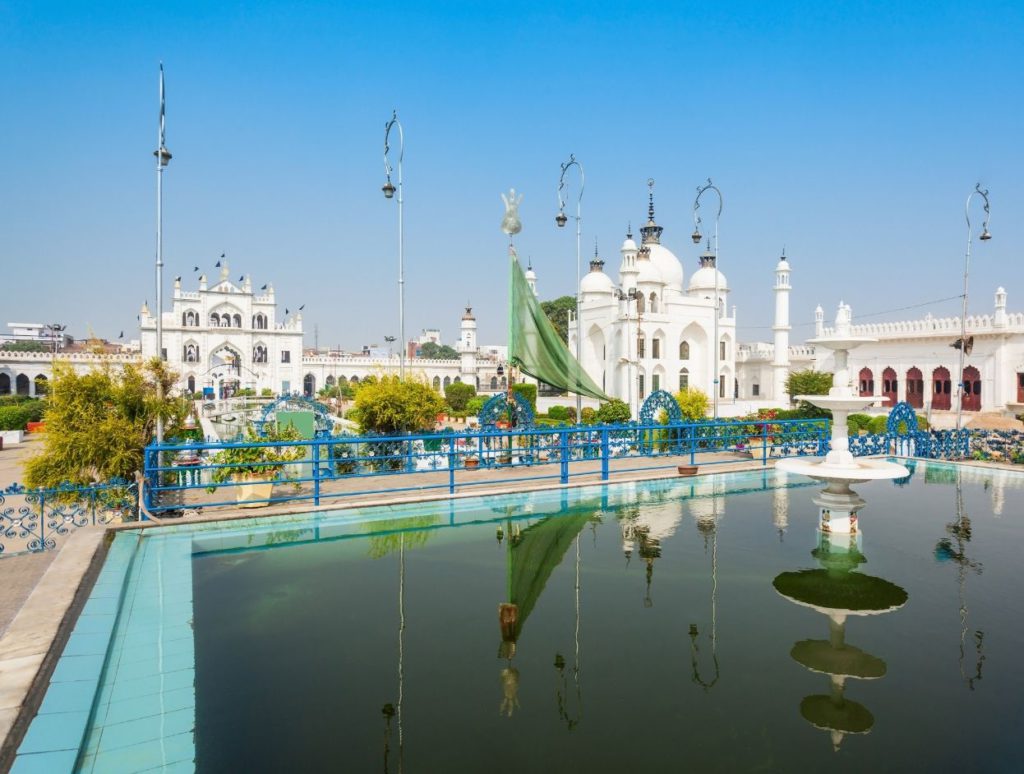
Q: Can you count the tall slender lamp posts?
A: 5